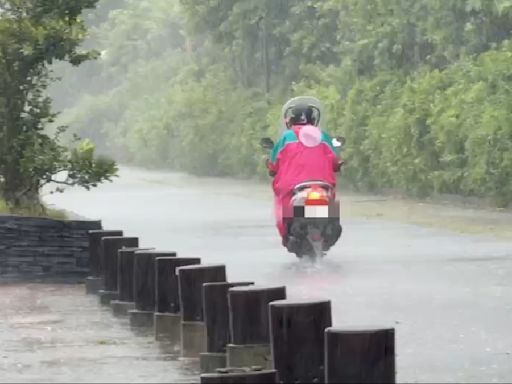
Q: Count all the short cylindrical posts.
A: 11